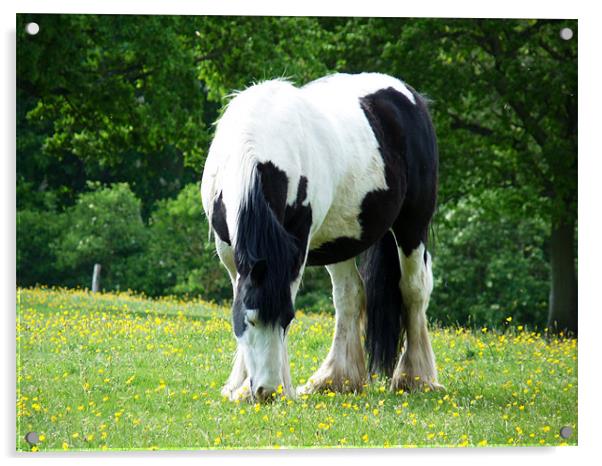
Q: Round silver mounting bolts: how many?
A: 4